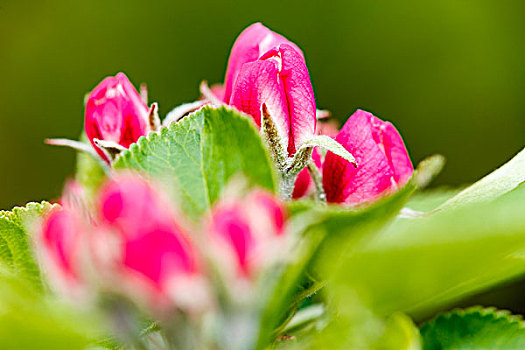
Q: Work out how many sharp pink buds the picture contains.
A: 3